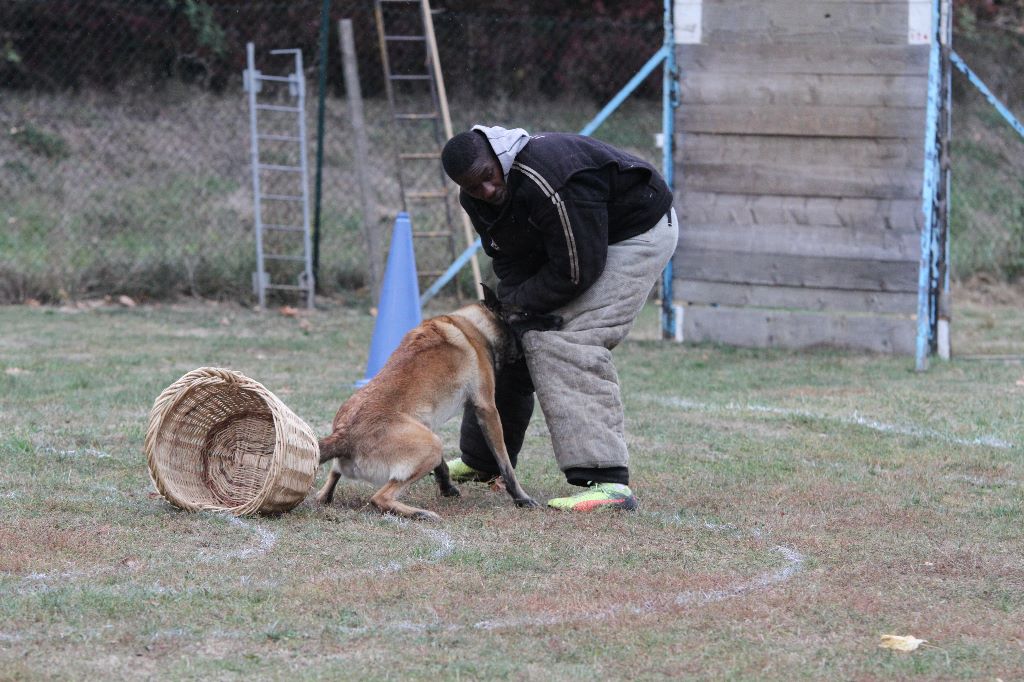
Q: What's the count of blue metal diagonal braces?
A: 2